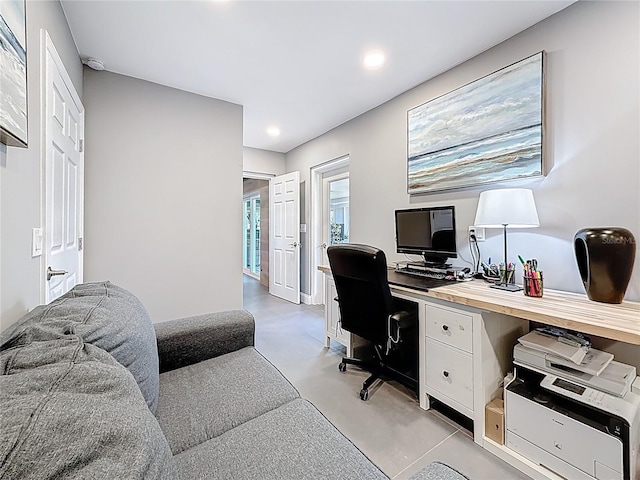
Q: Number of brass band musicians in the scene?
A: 0